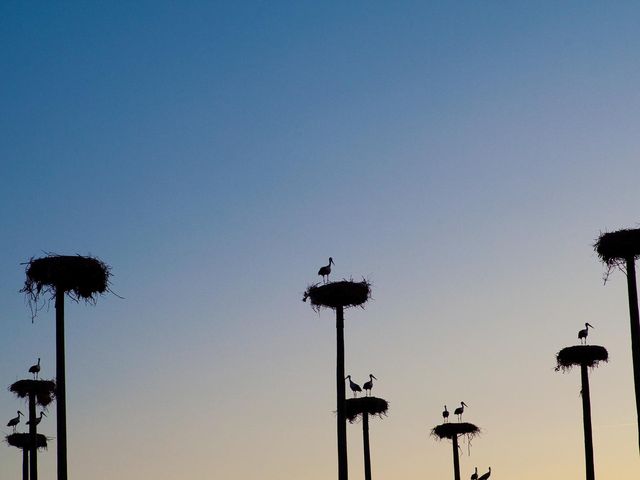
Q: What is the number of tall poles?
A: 8